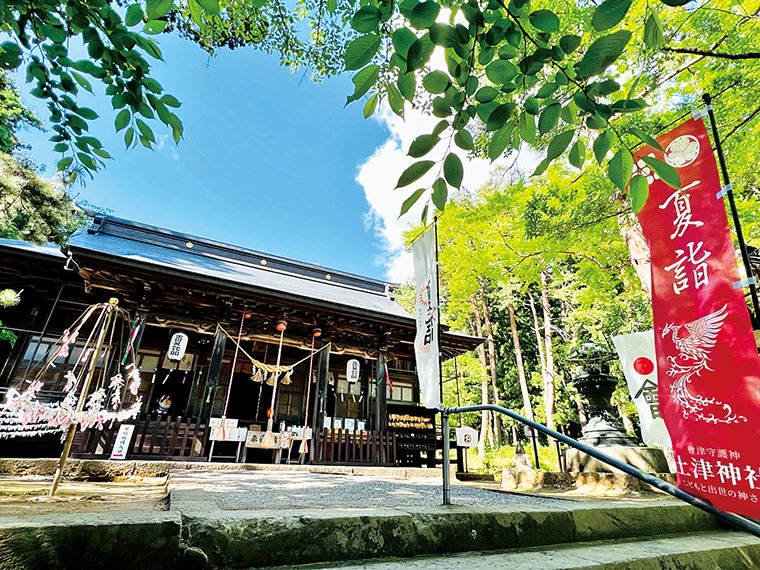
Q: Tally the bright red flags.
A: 1